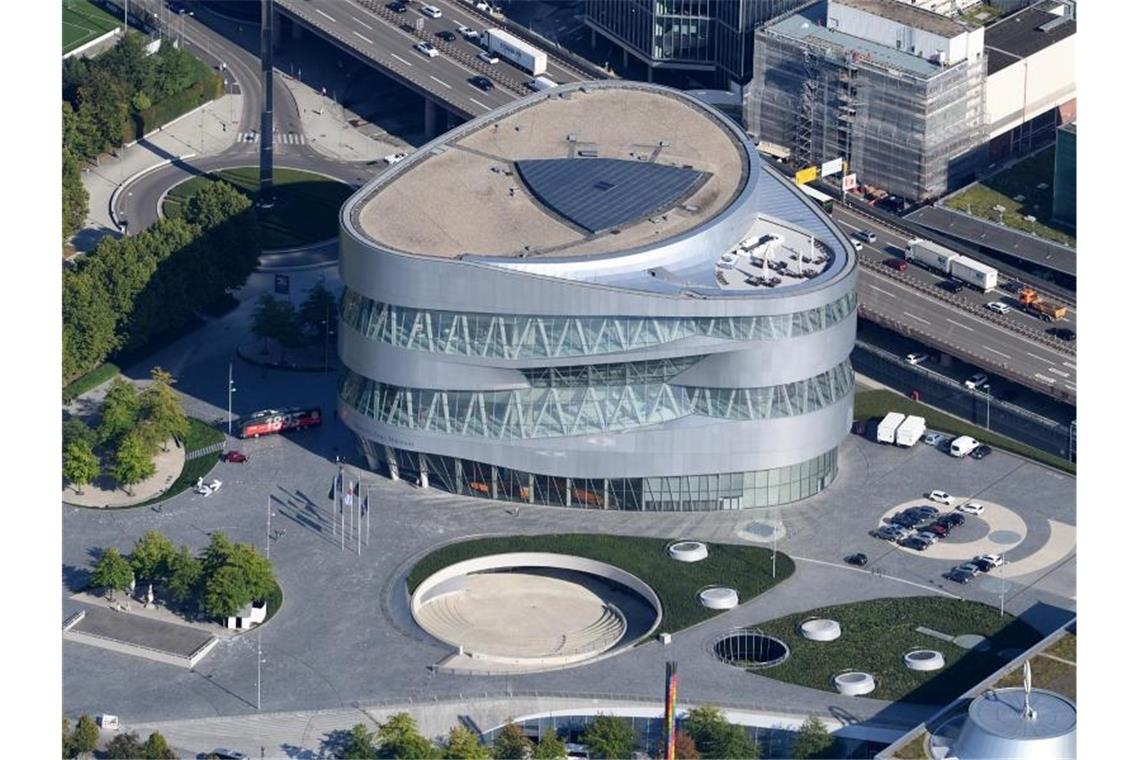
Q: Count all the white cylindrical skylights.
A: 5